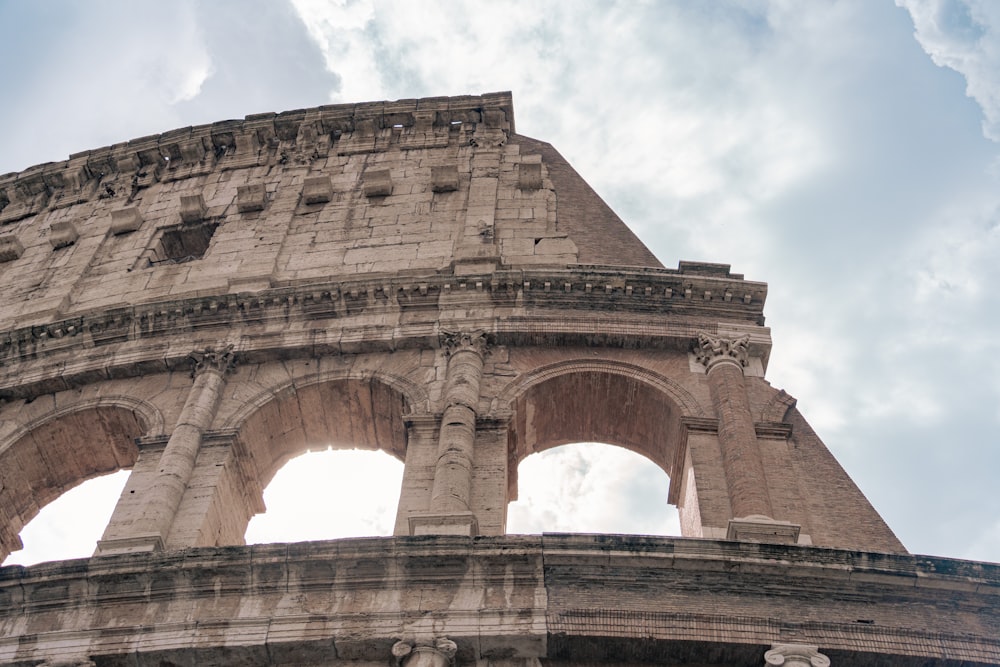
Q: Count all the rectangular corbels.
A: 9